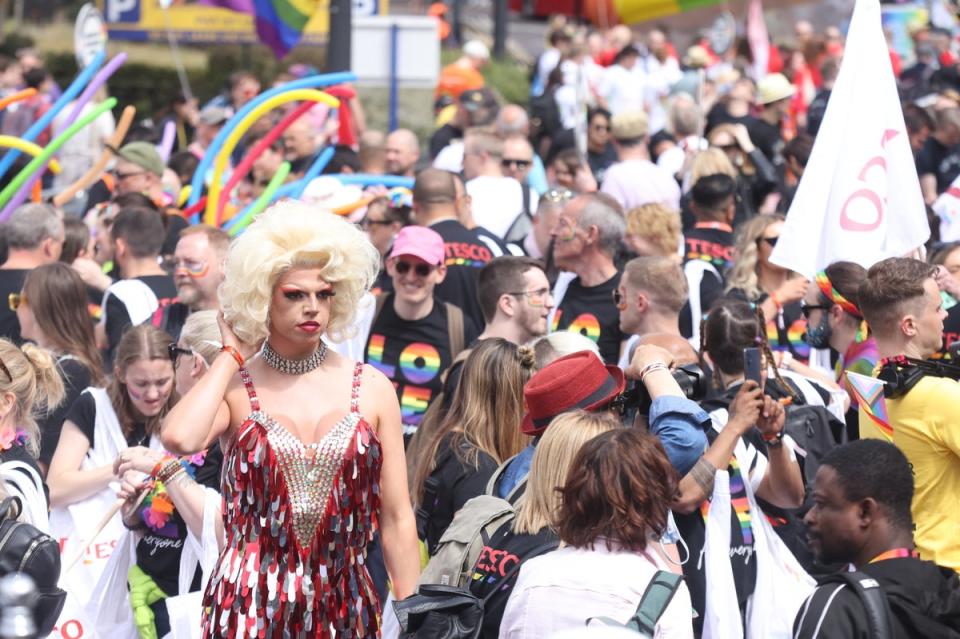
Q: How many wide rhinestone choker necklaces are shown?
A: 1